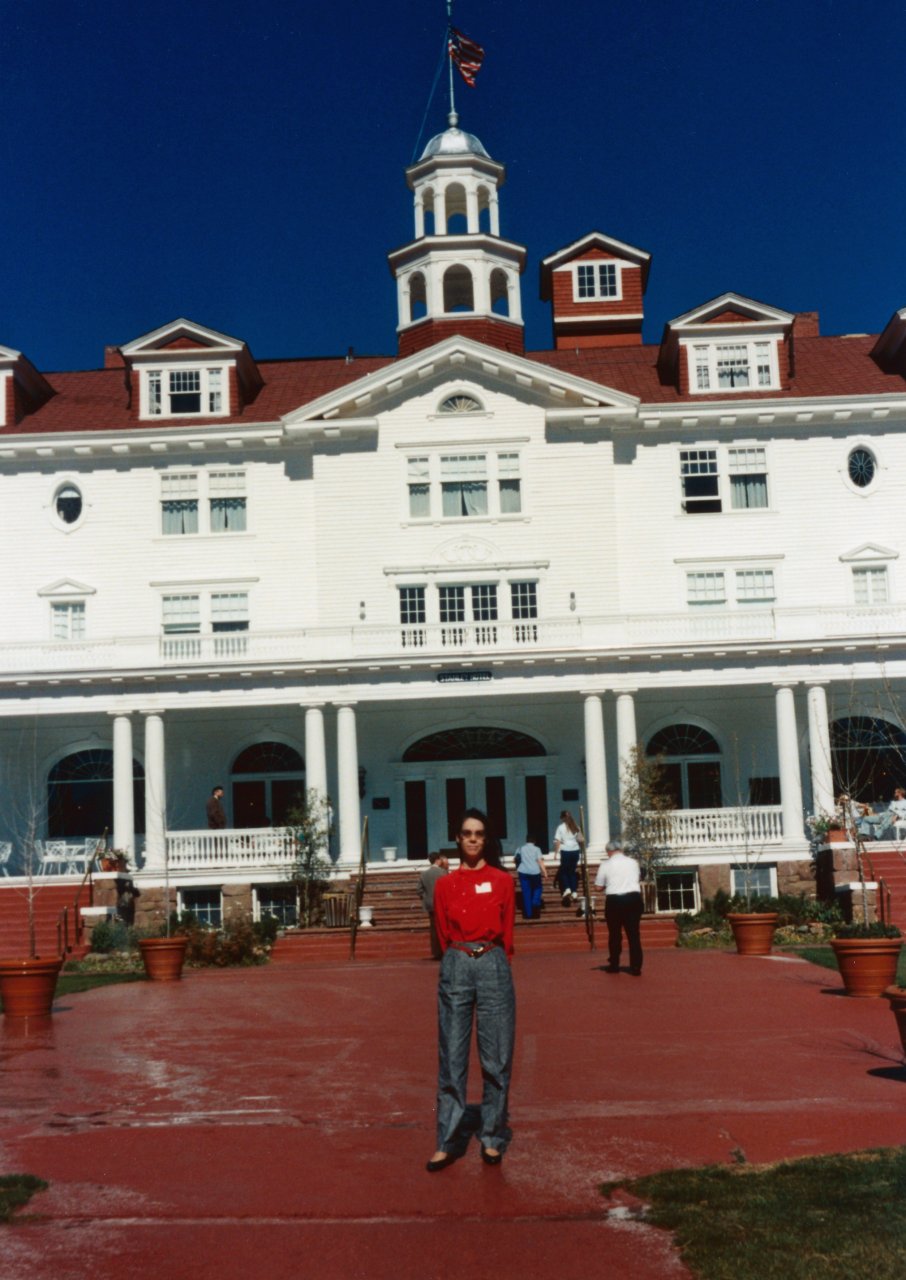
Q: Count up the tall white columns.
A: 8